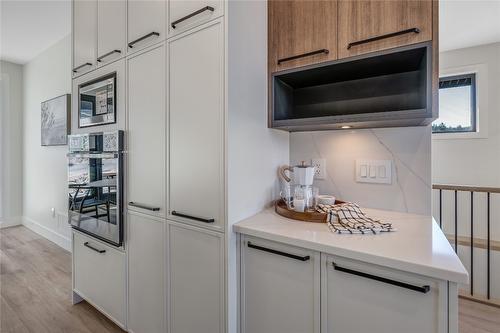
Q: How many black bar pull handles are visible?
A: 11